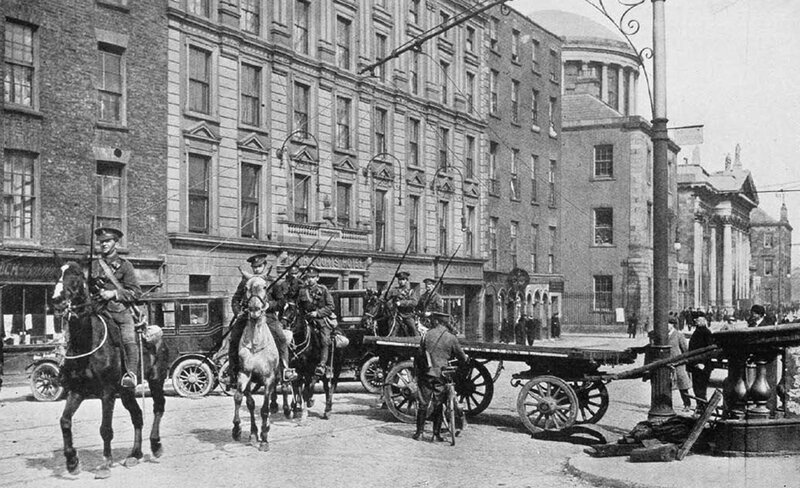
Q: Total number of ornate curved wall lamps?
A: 3